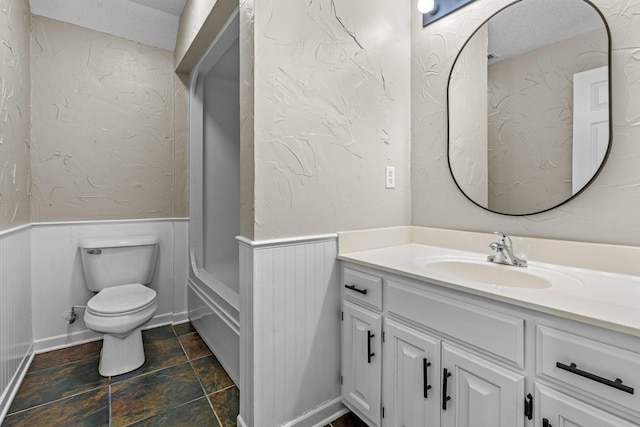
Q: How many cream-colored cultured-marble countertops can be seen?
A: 1